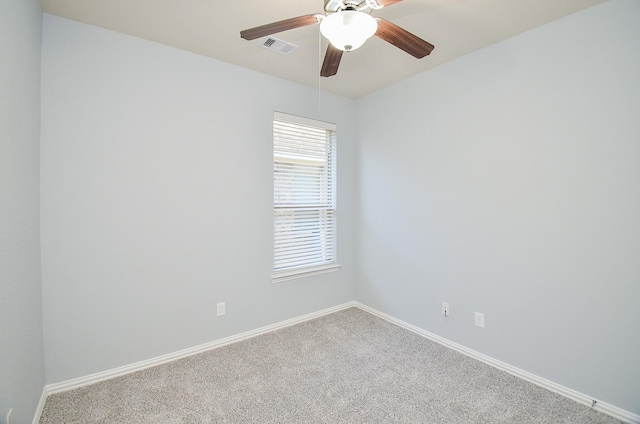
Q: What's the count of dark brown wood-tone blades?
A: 4